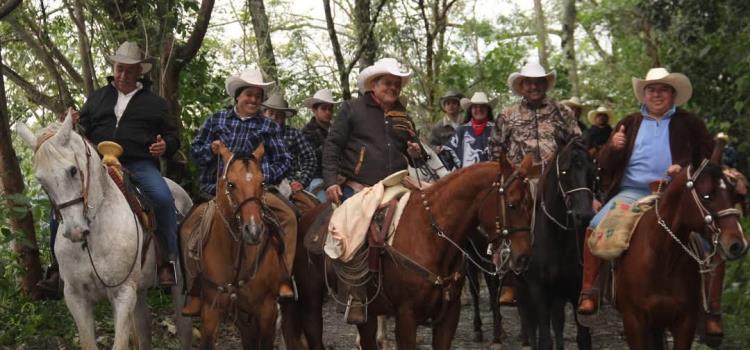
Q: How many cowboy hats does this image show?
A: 11